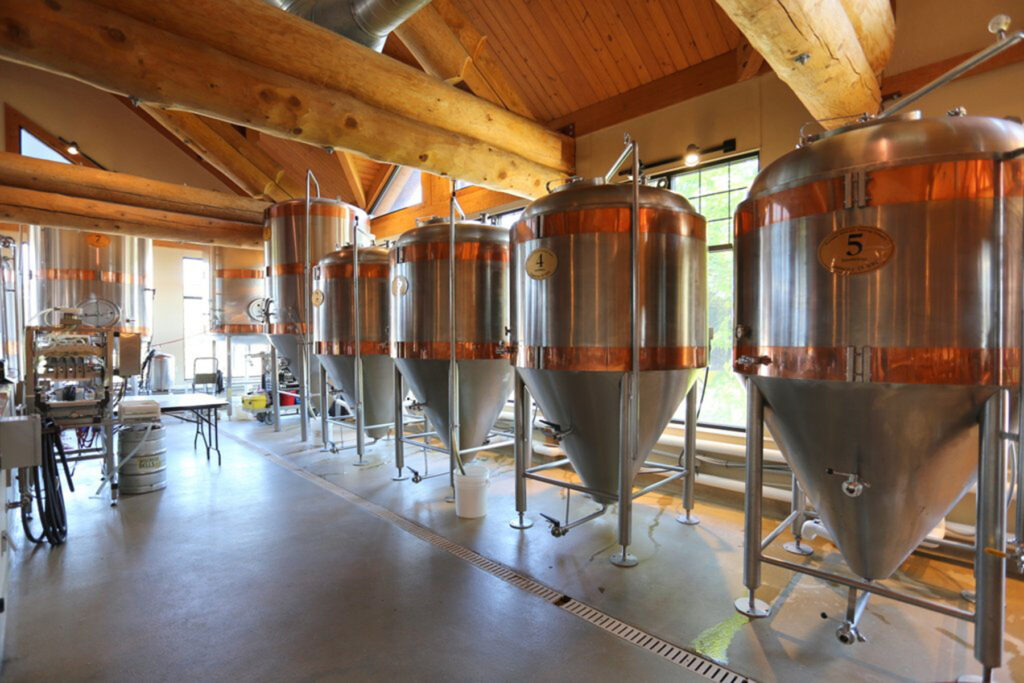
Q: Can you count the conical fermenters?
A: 5